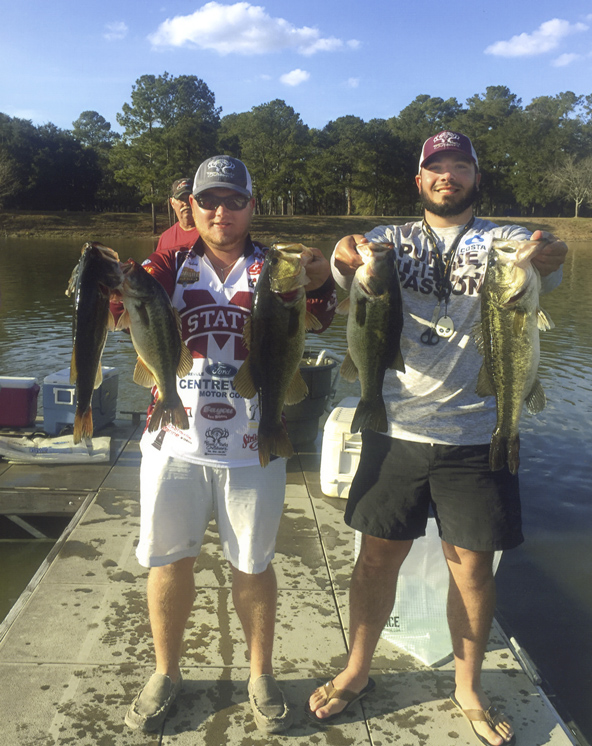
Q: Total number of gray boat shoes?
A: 2